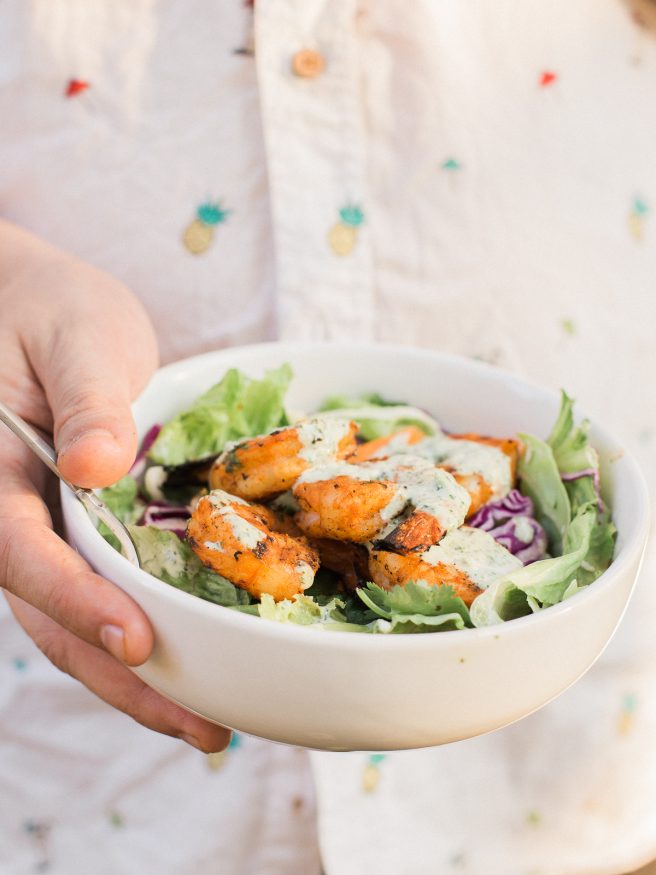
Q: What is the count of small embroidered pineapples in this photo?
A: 6